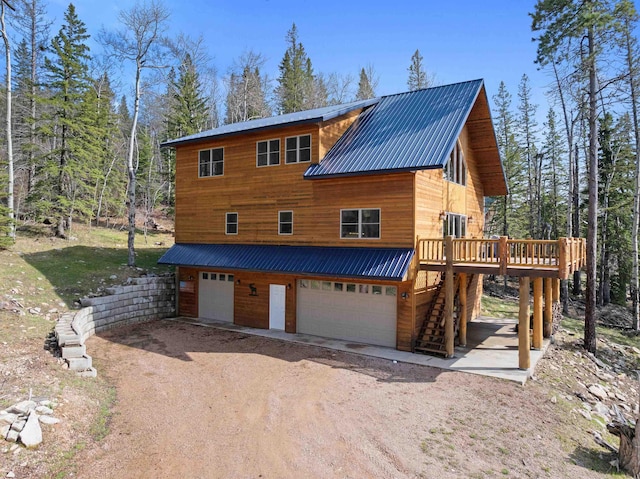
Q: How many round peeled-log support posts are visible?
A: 6